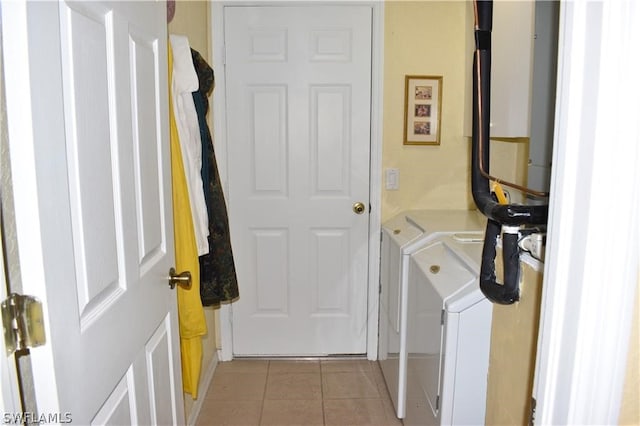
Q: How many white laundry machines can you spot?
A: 2